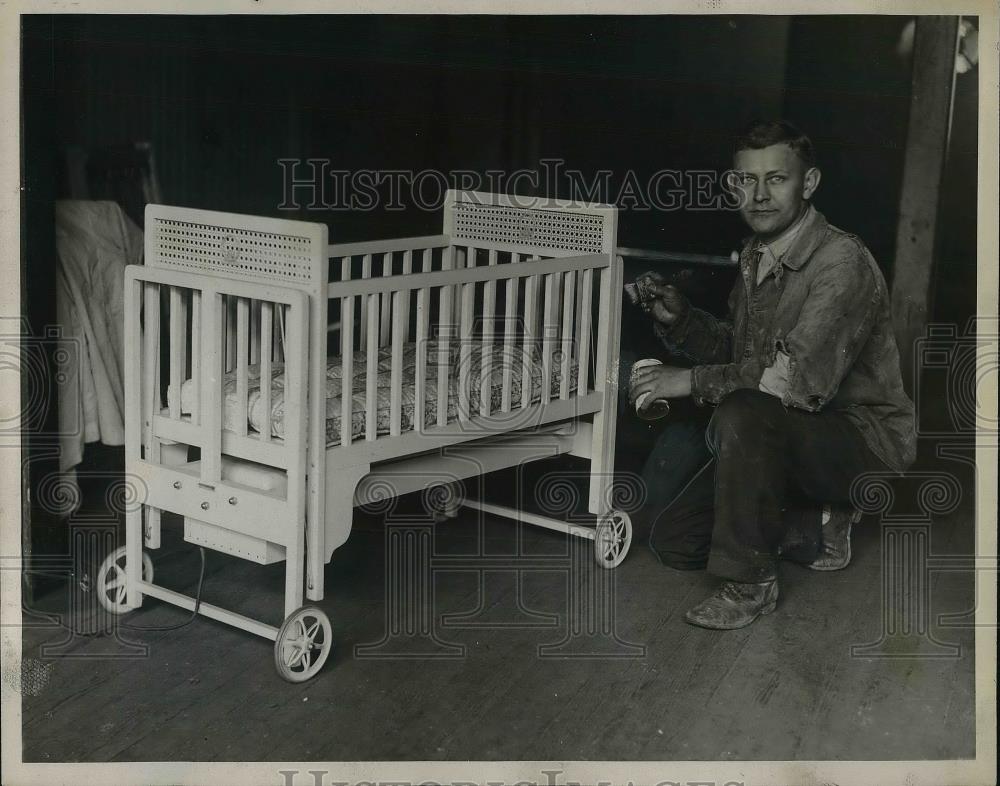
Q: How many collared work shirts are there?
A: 1